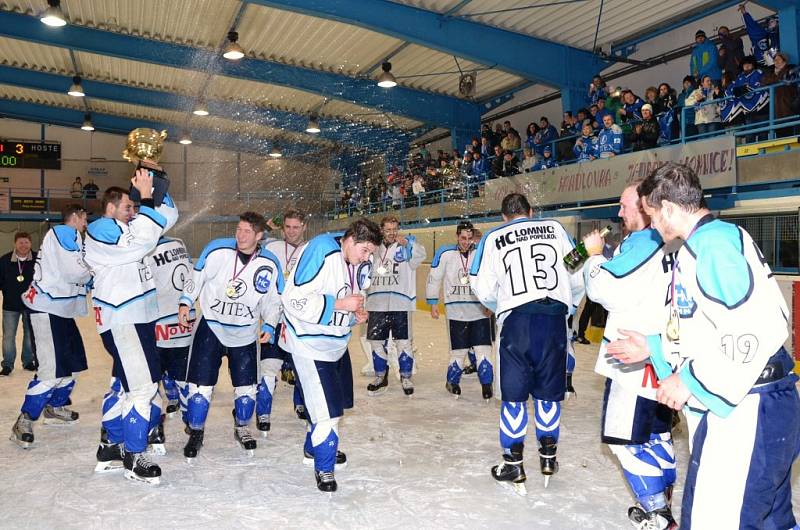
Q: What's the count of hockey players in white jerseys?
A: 11